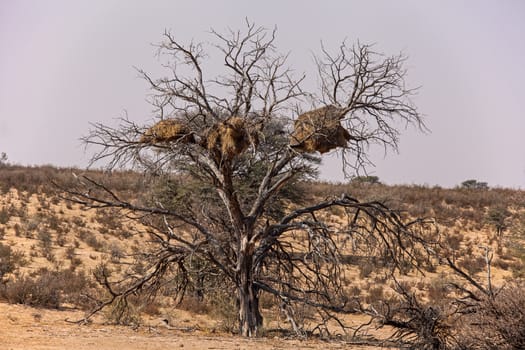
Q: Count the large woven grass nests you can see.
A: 3